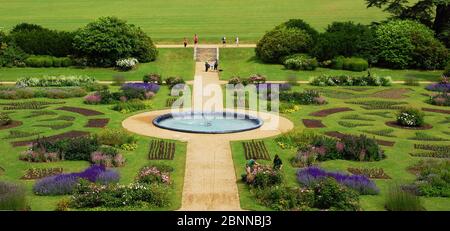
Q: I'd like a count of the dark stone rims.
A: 1